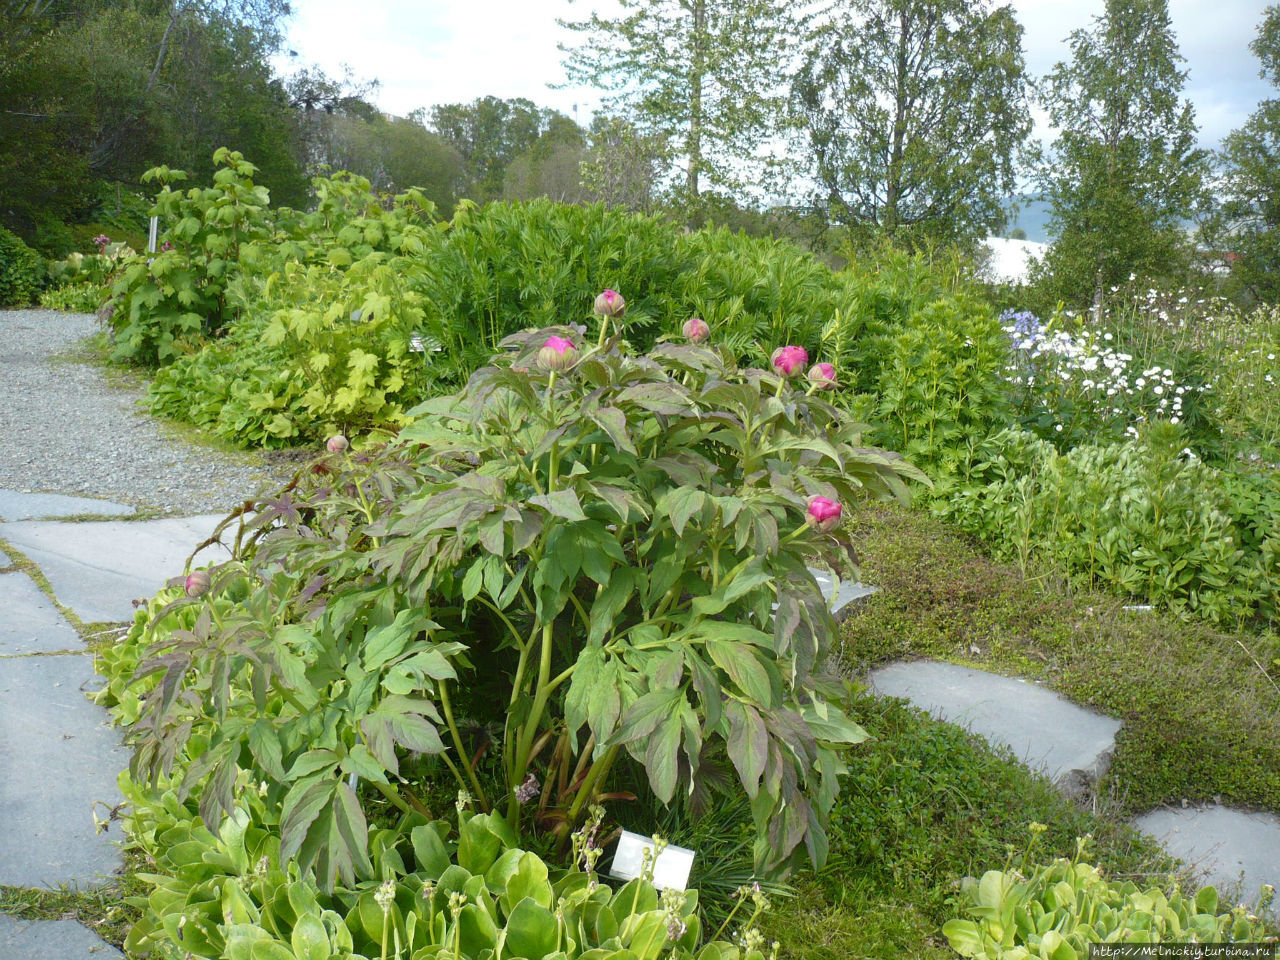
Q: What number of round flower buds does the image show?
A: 8